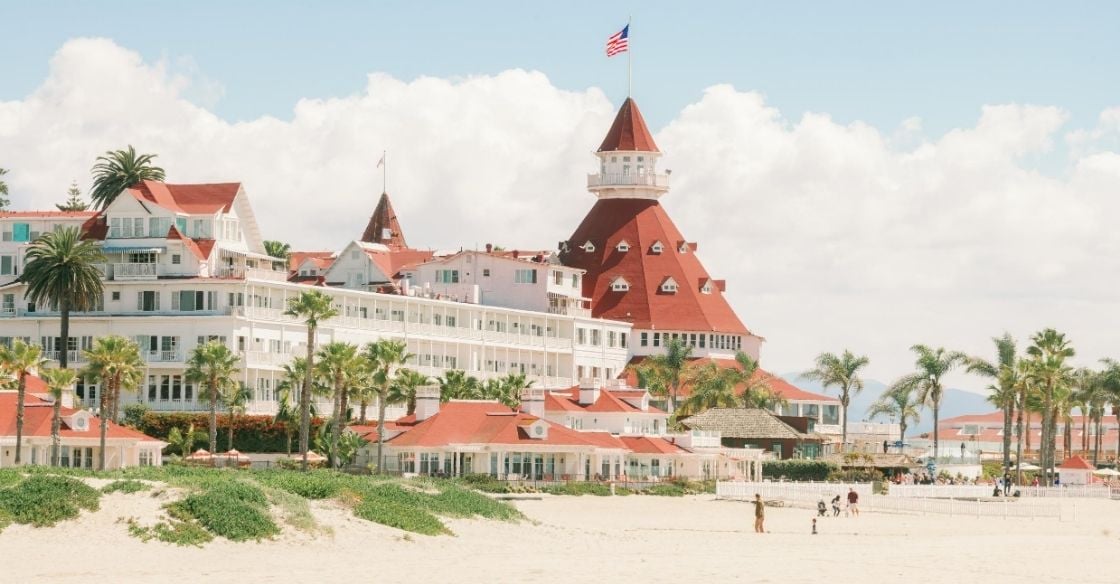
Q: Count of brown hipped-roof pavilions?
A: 1